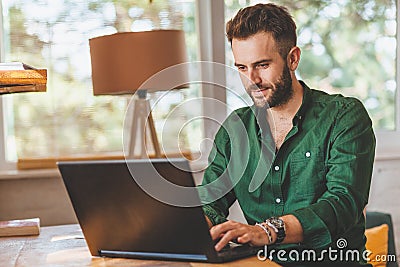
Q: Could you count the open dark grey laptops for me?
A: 1